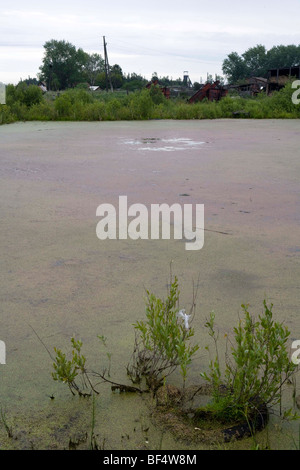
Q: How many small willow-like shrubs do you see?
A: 3